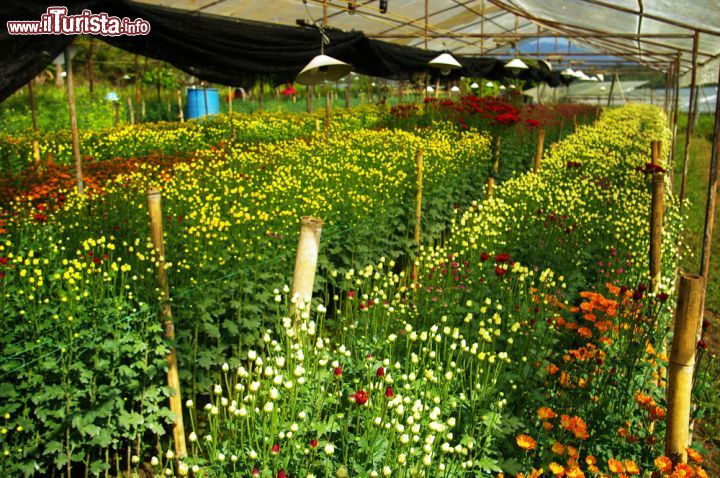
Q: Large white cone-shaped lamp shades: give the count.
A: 3